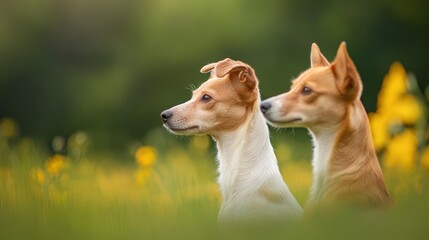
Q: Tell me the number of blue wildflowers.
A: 0